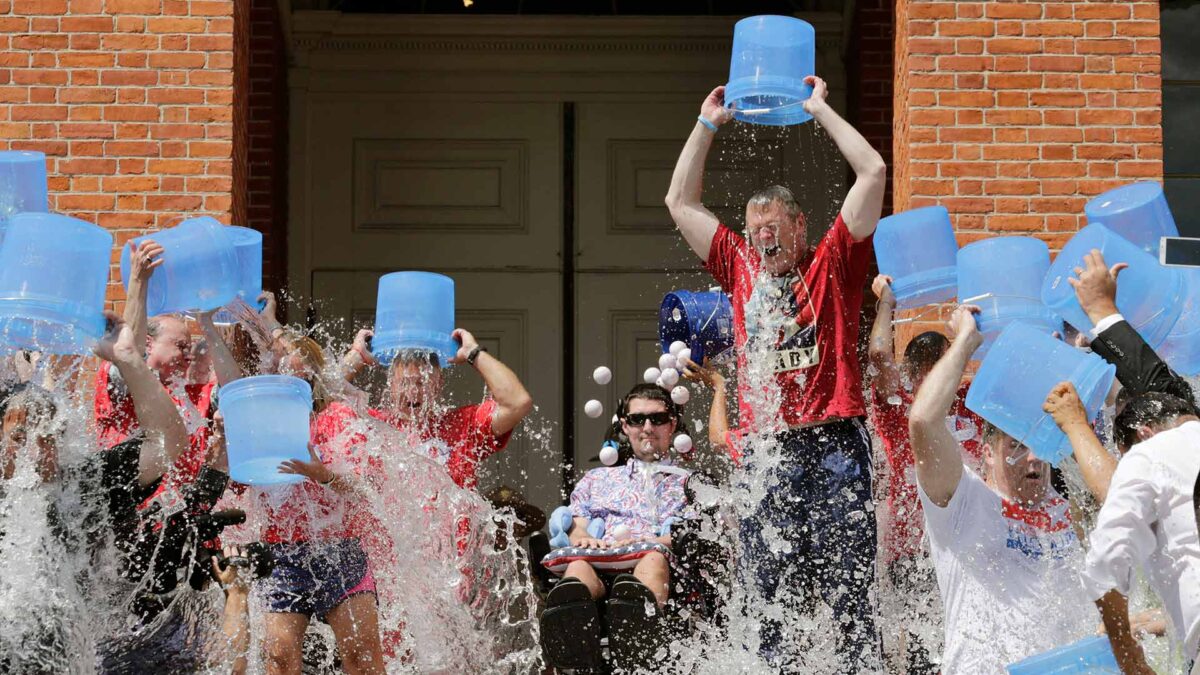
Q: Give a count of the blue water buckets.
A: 15